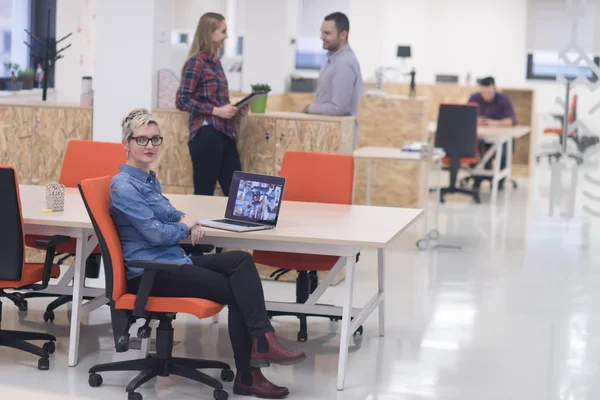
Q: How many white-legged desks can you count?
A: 3